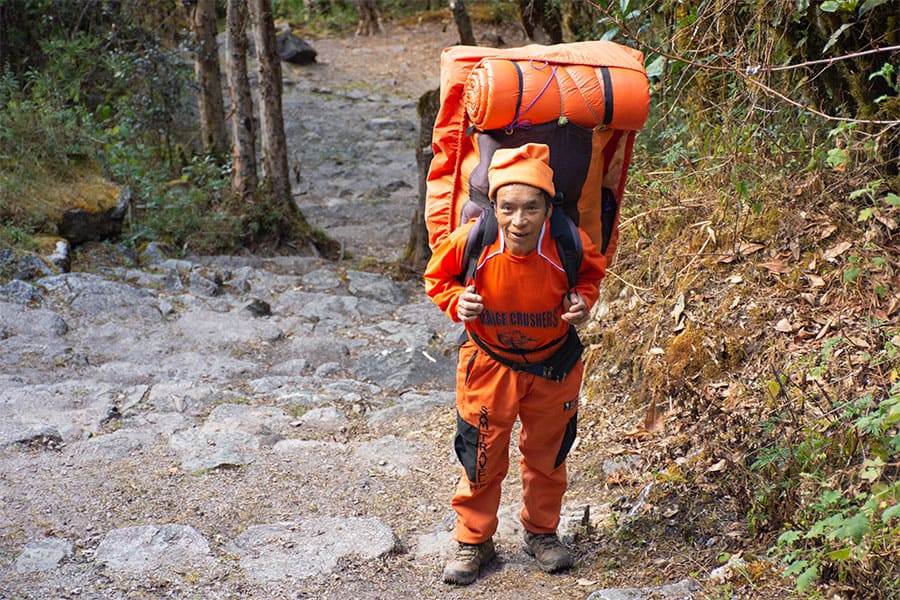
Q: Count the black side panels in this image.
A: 2